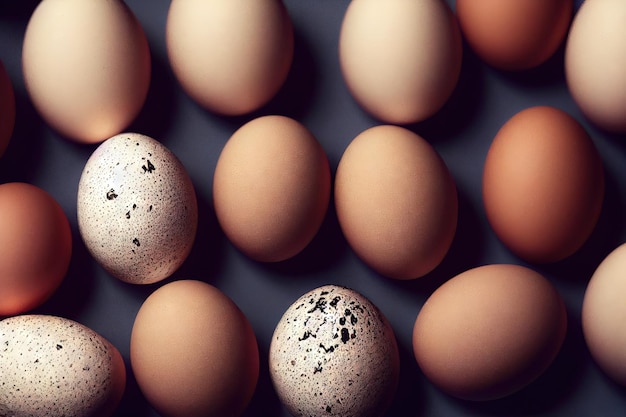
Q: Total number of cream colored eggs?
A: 5